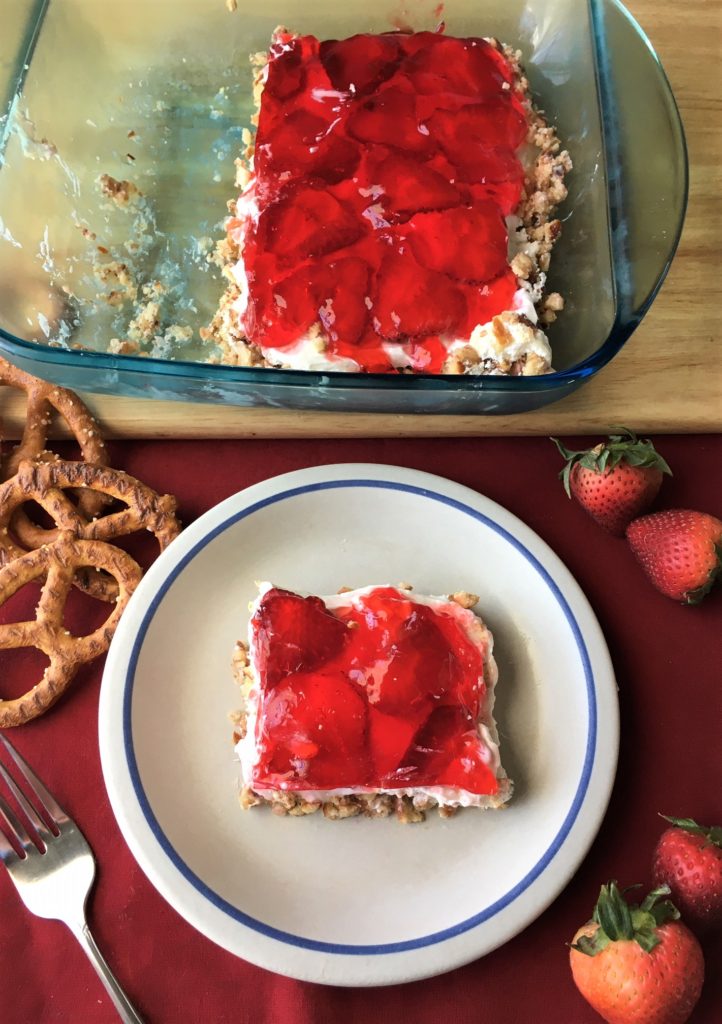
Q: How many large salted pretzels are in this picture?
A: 3